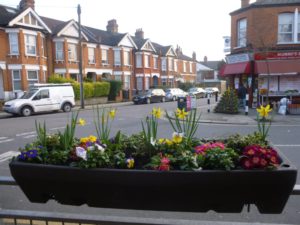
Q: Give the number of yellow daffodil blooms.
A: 5